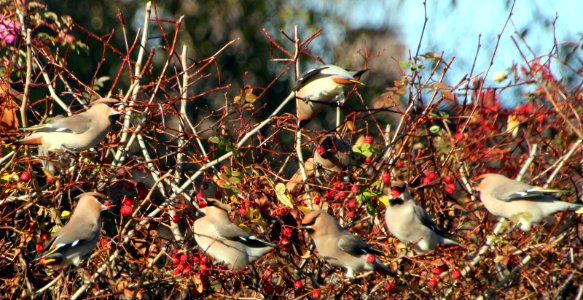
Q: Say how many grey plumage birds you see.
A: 8